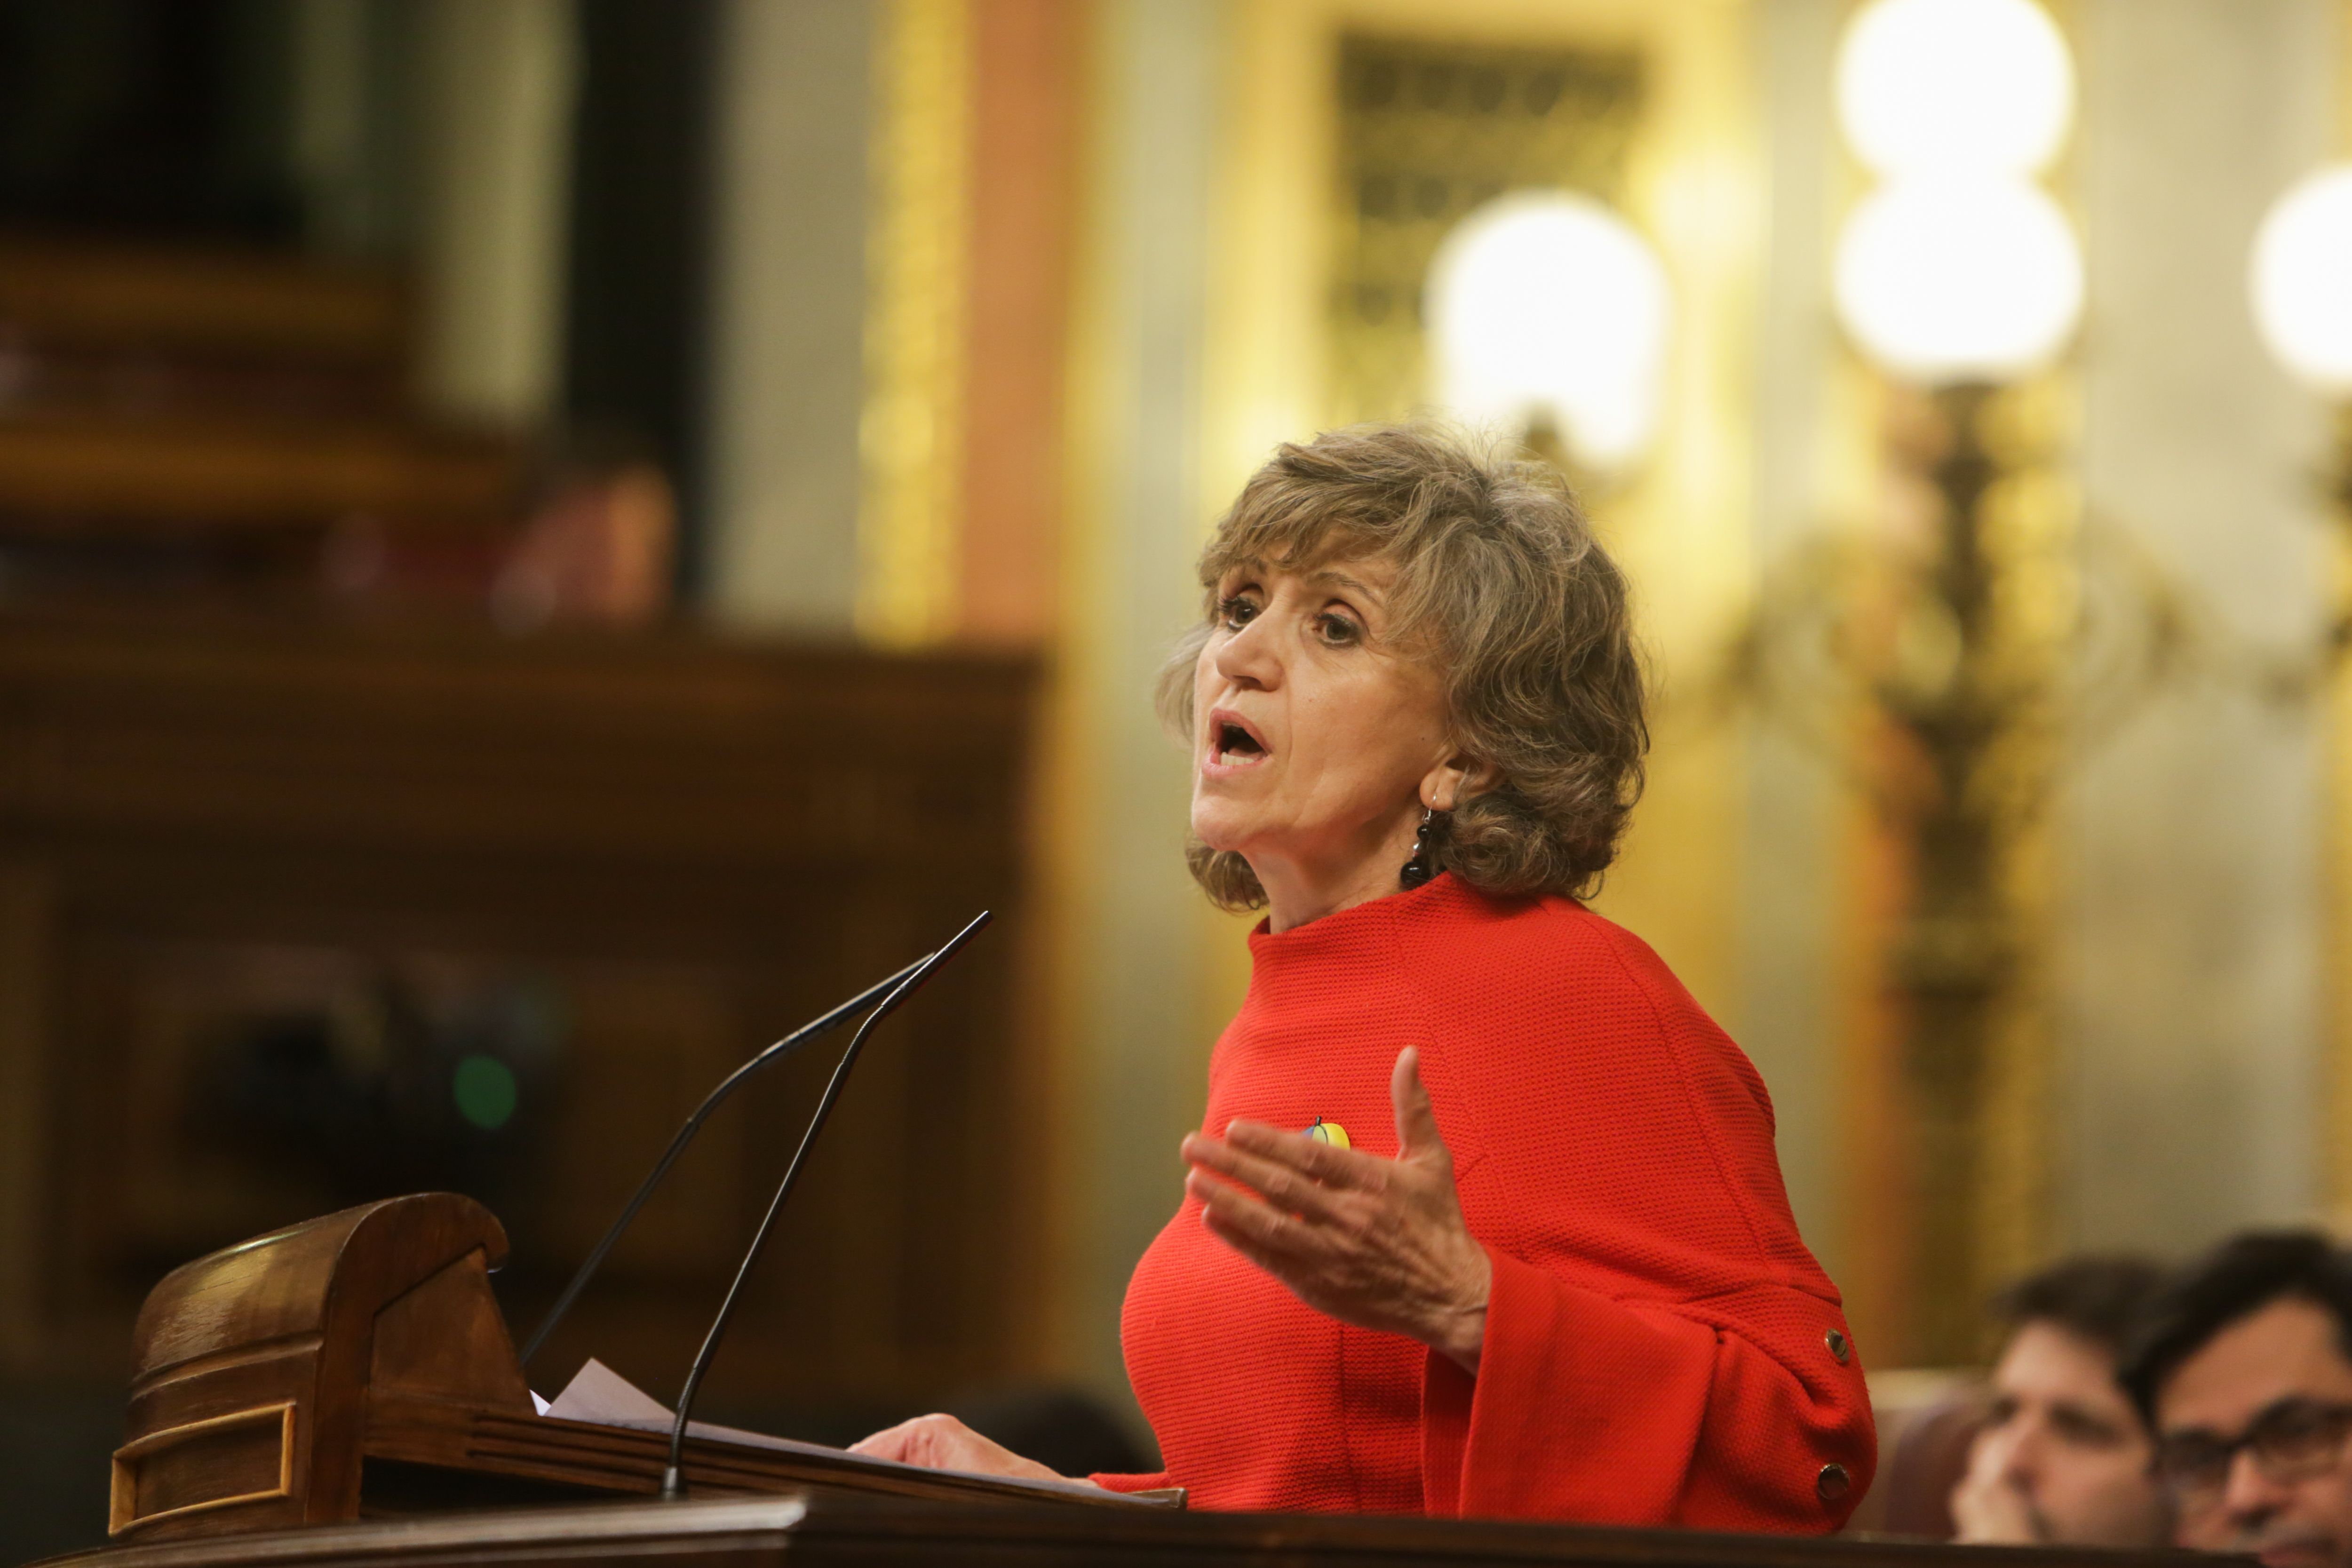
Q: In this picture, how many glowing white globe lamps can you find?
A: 4